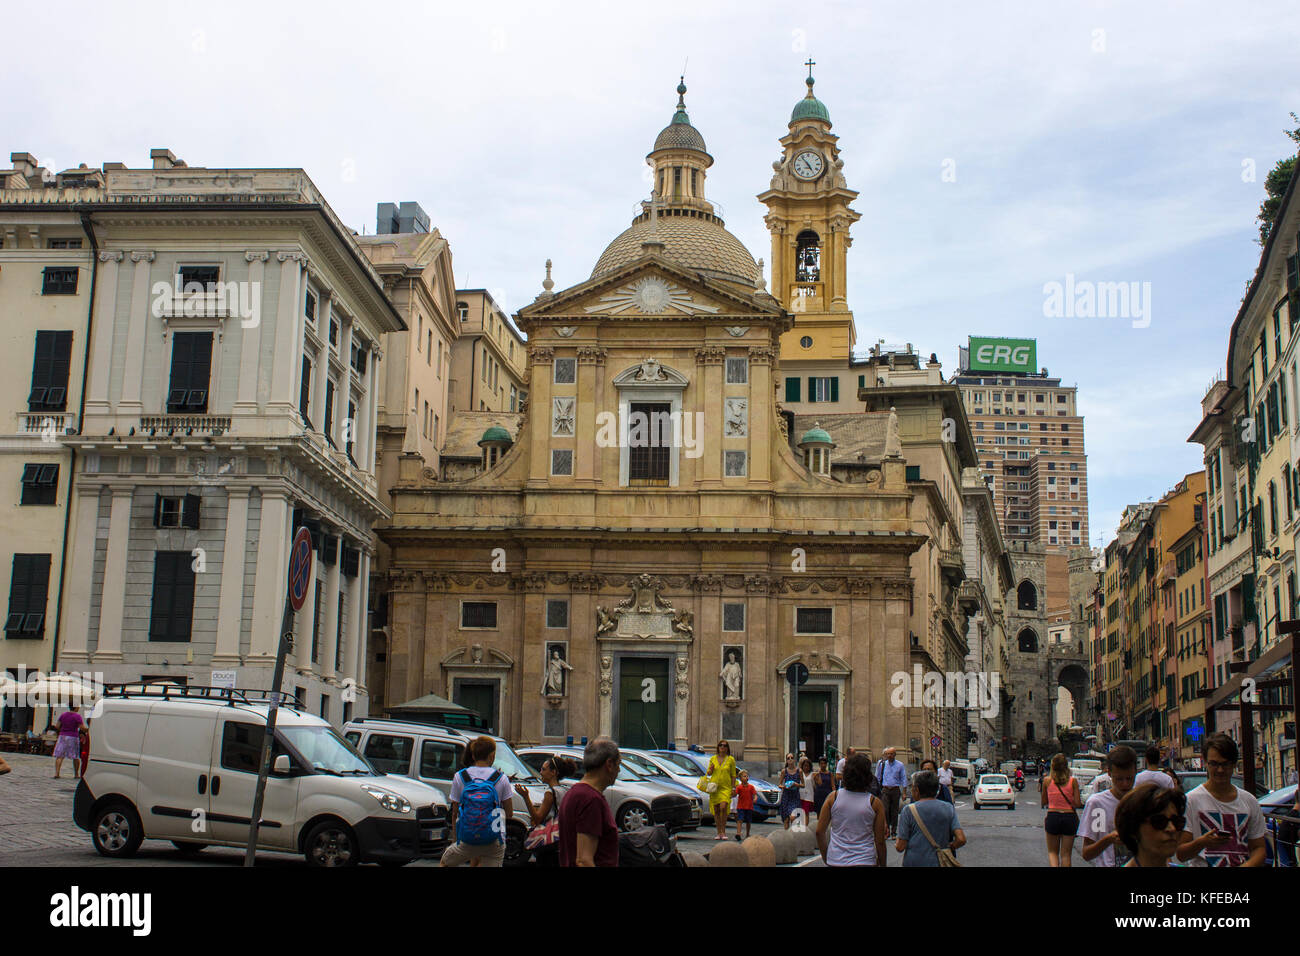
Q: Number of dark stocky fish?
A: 0